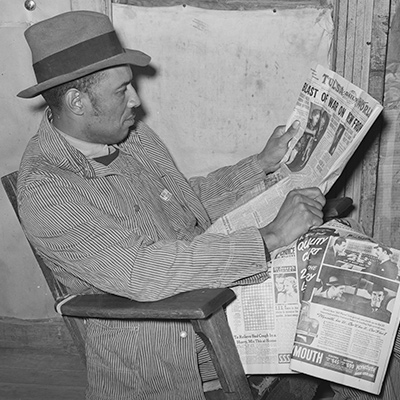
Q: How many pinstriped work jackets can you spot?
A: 1